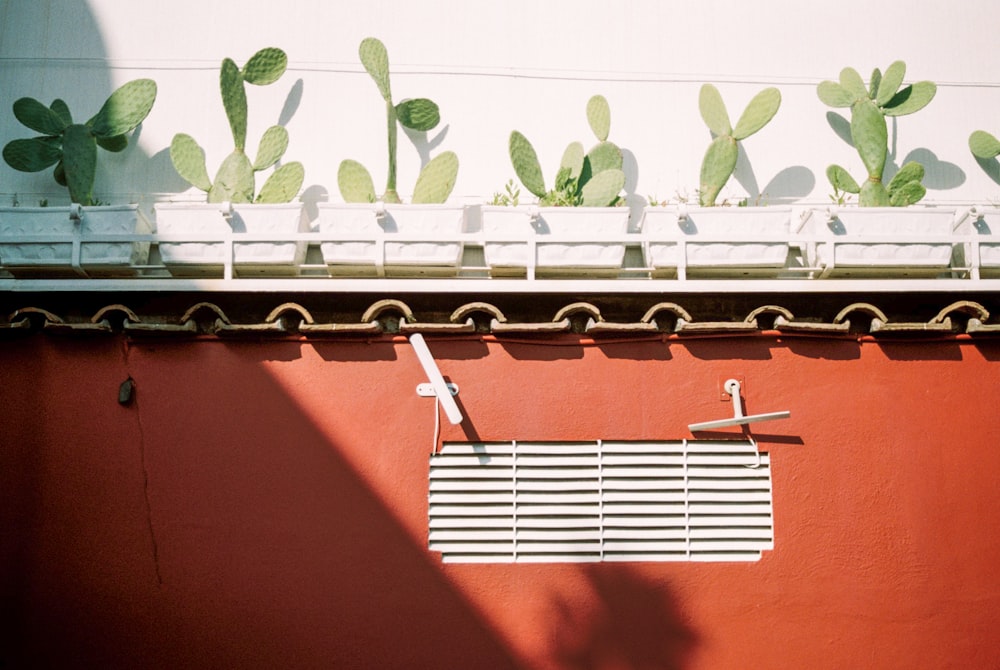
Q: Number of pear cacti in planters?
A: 7